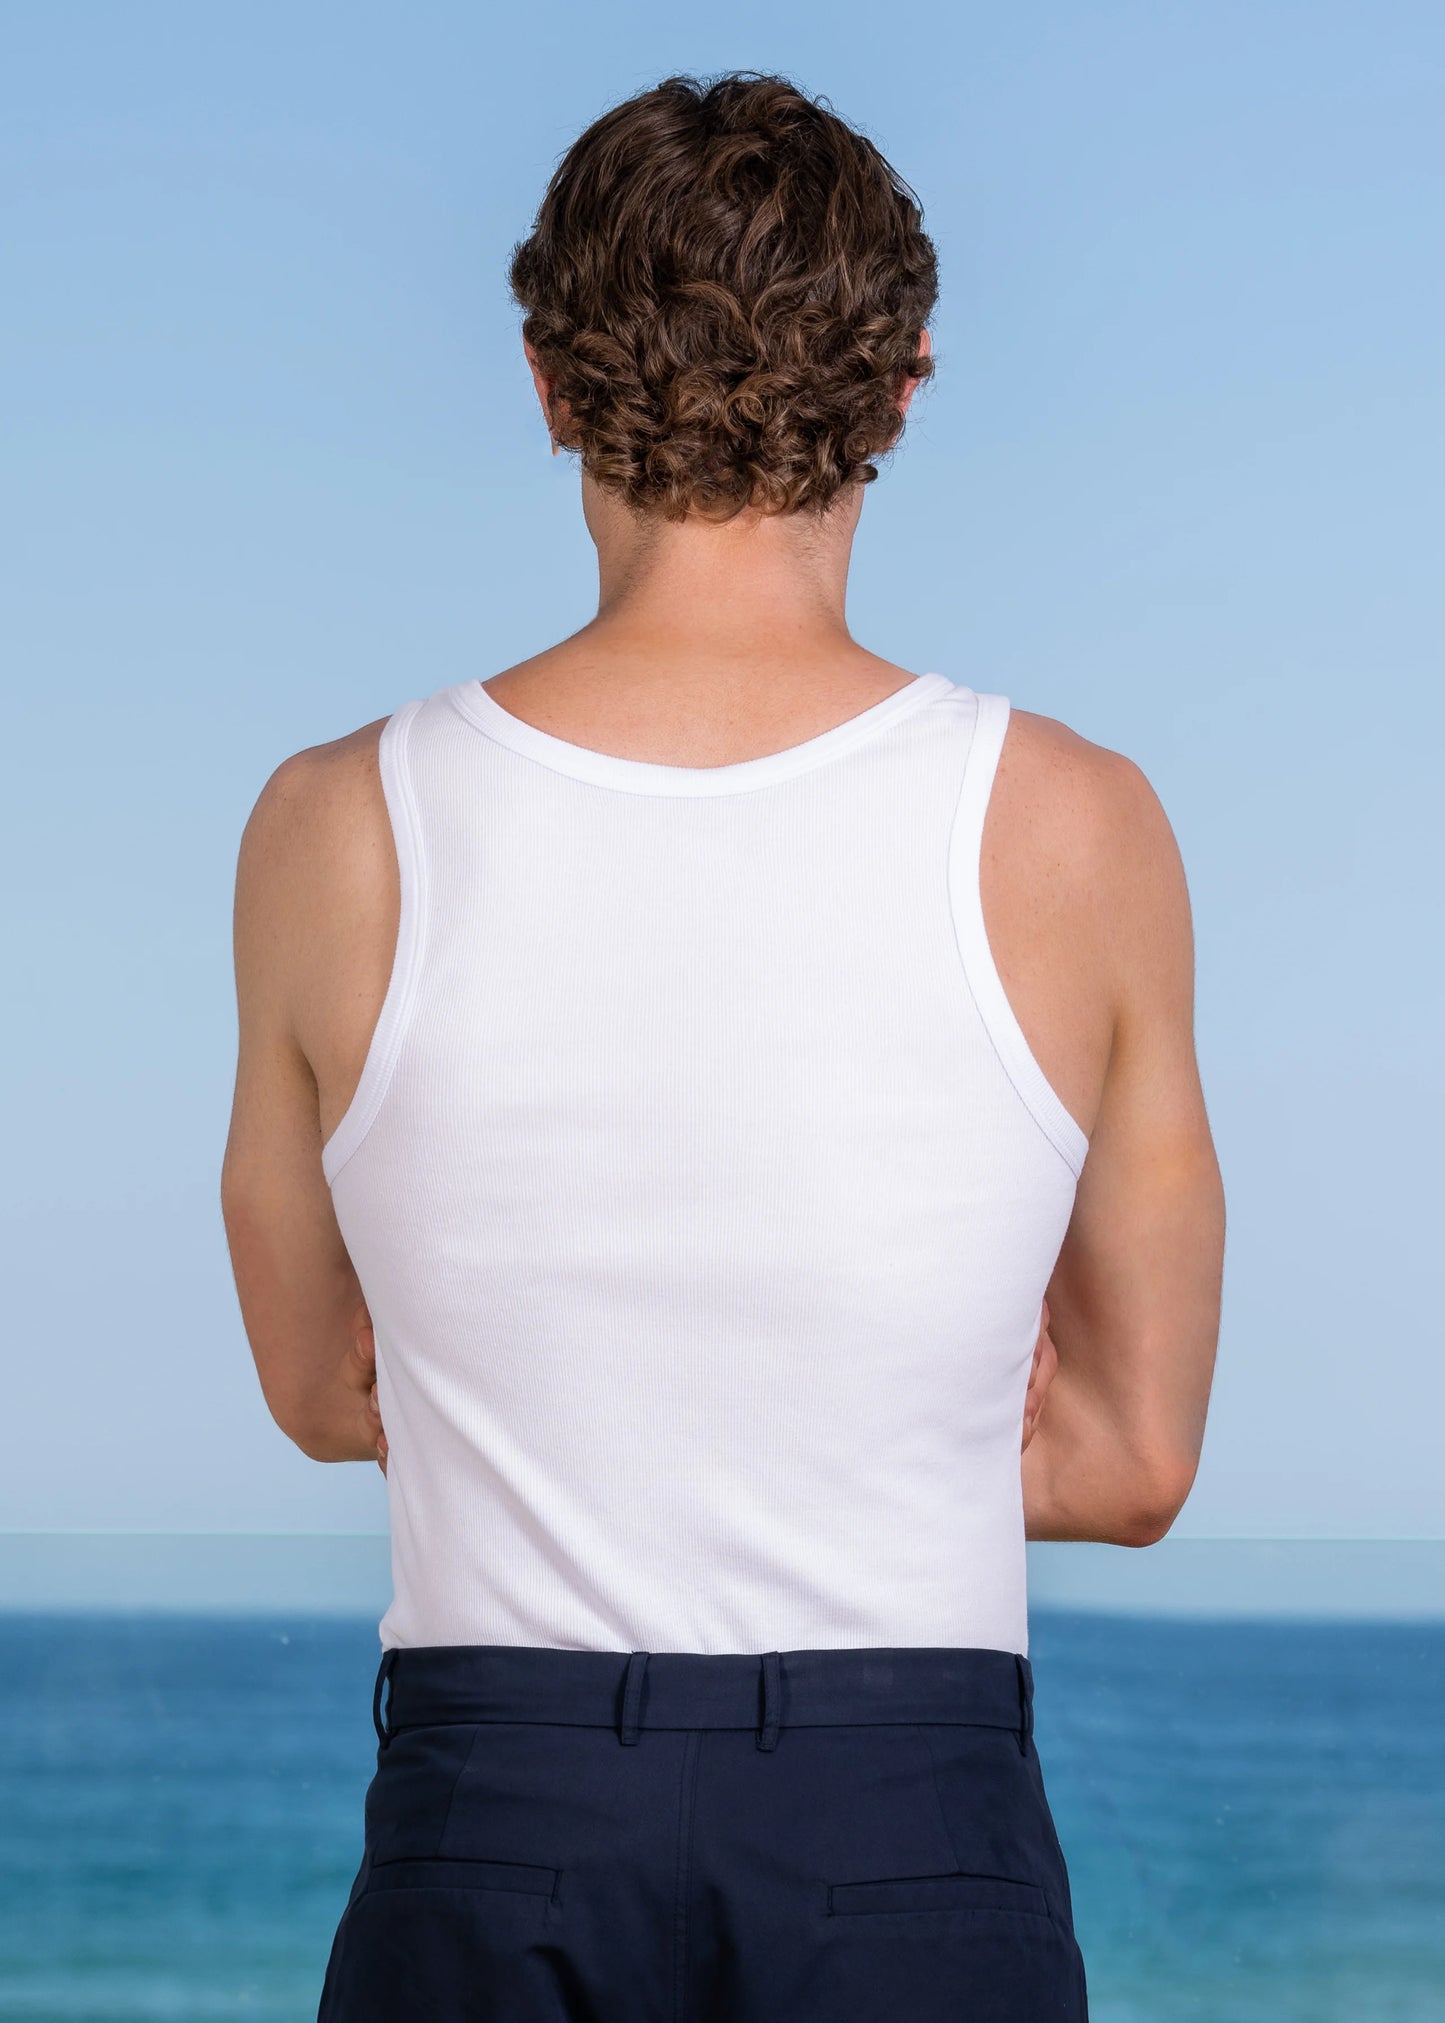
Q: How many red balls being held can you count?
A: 0